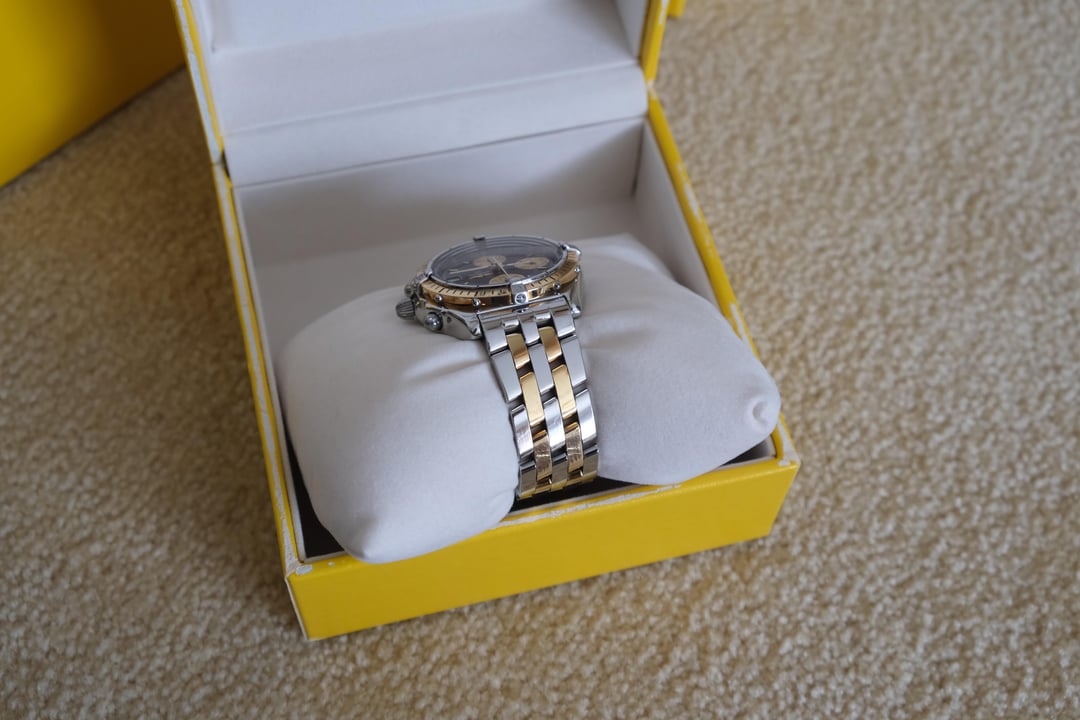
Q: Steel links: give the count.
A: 12